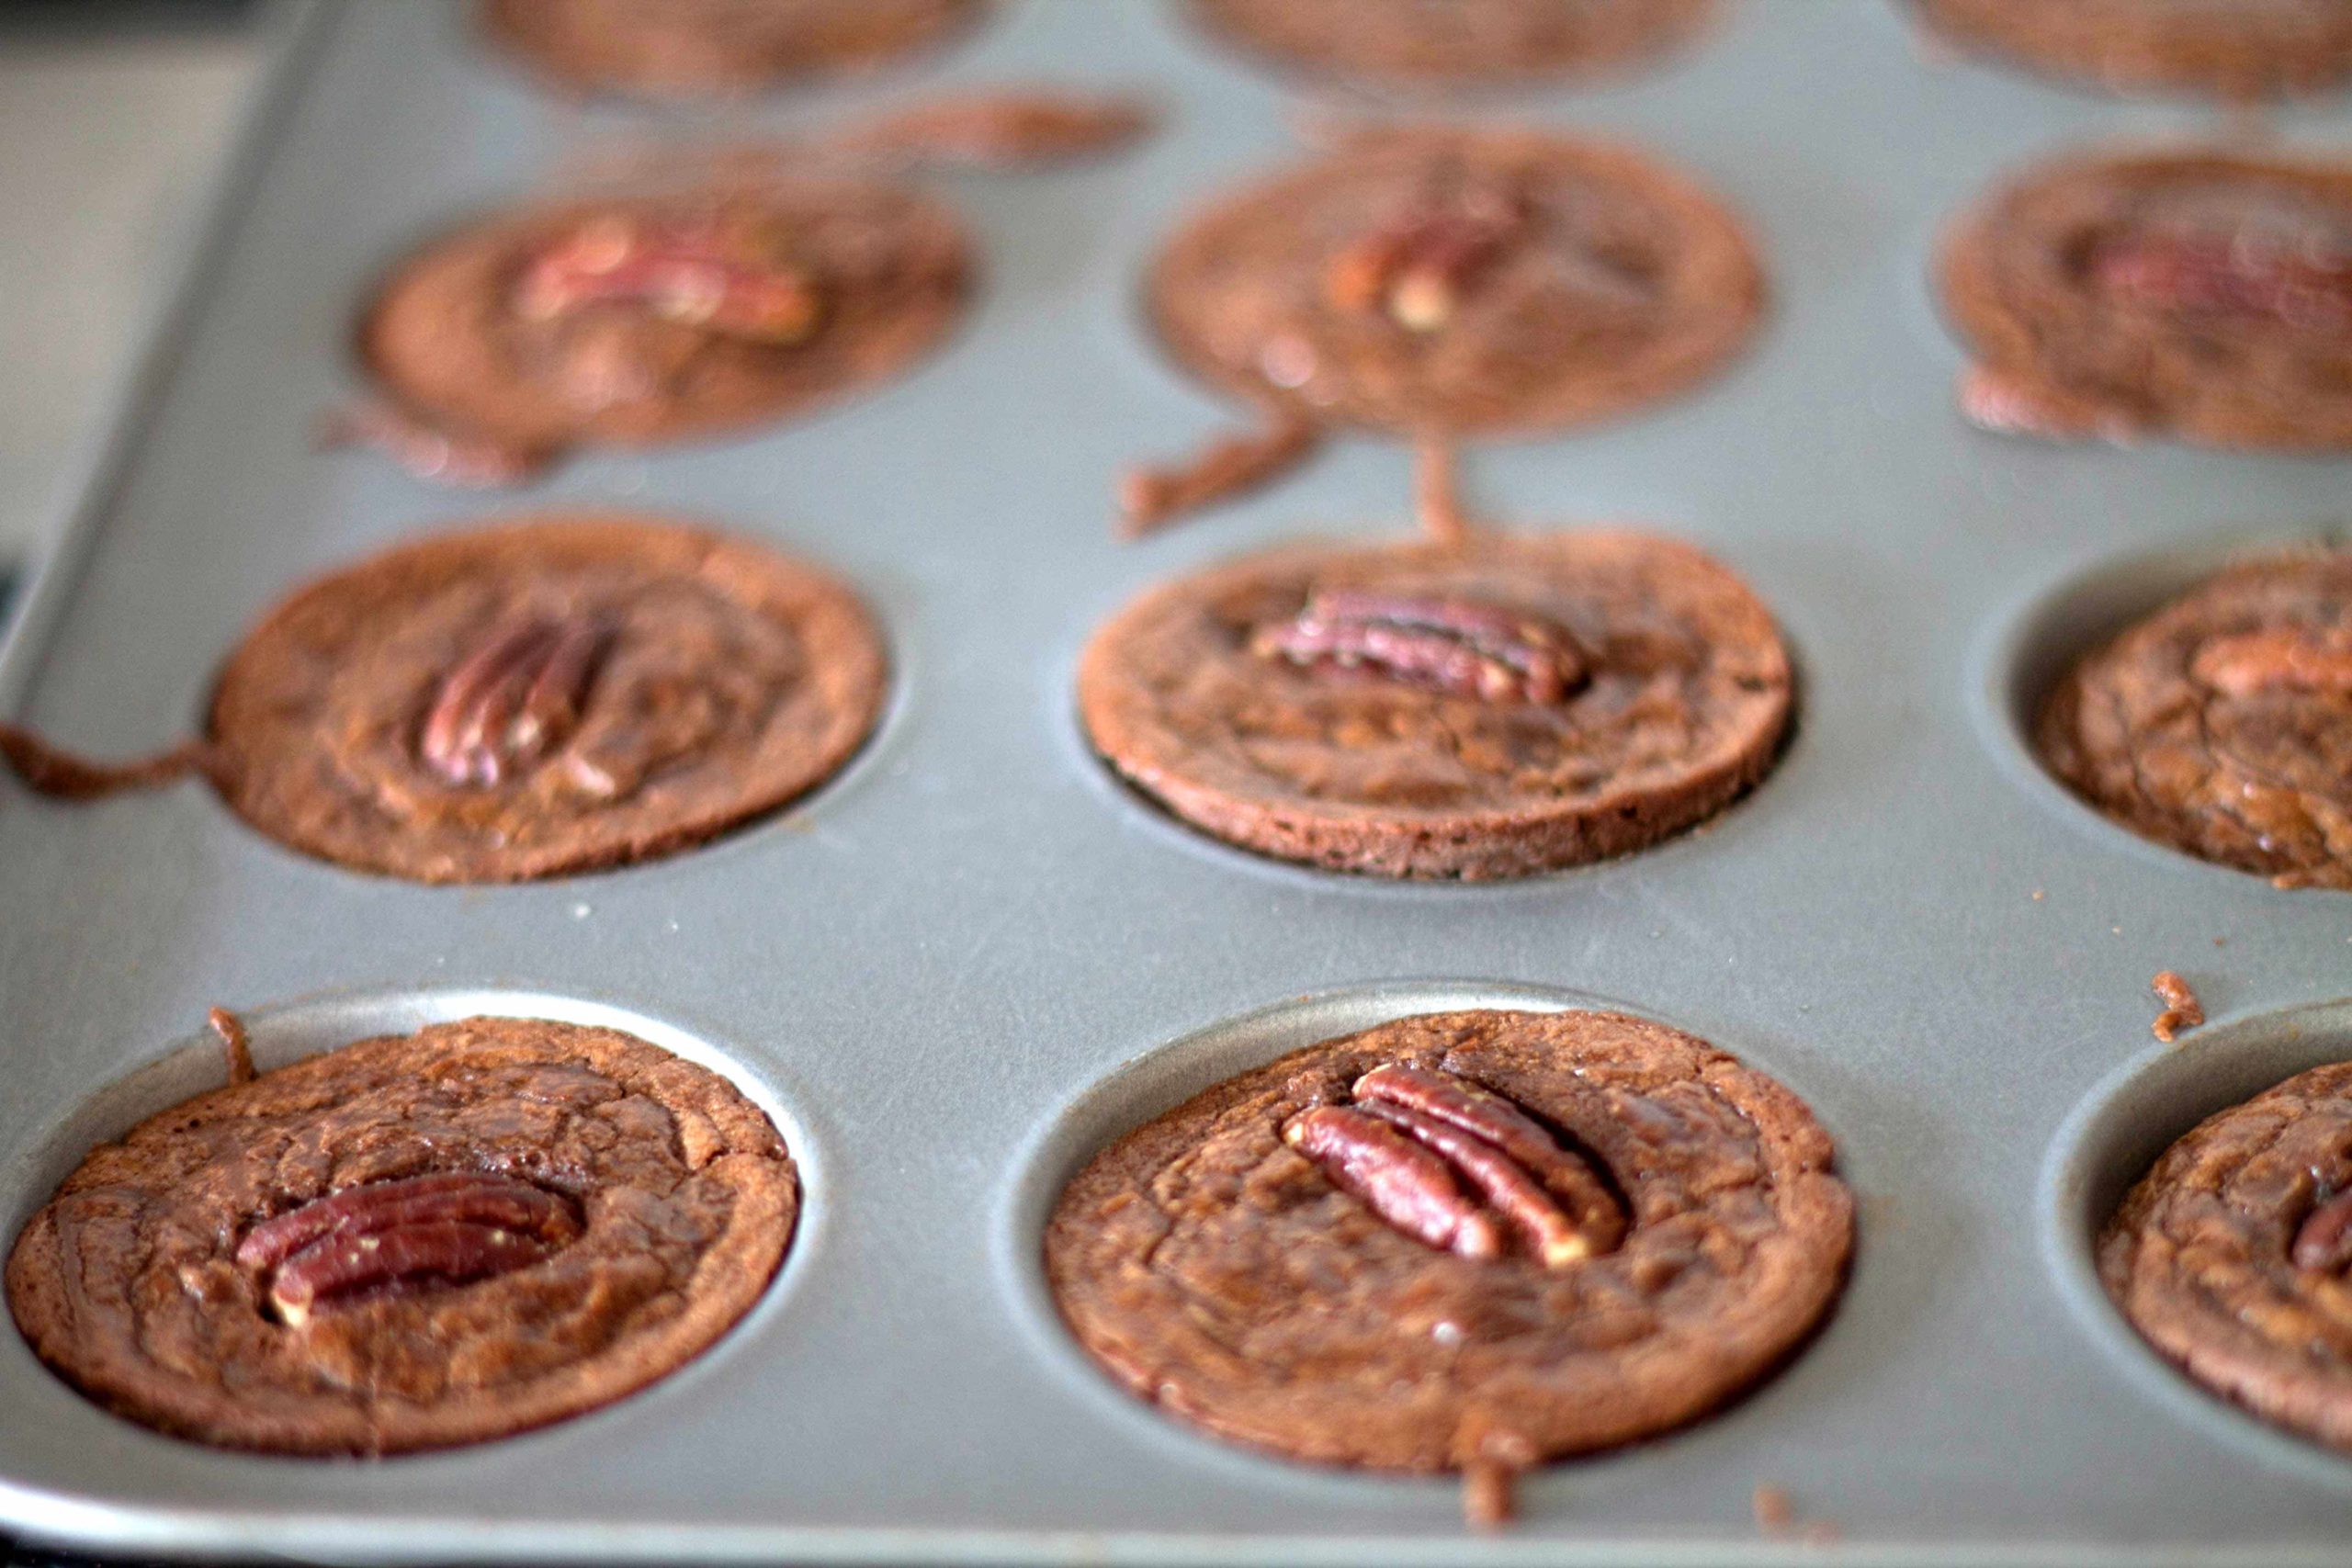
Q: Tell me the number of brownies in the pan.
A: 12